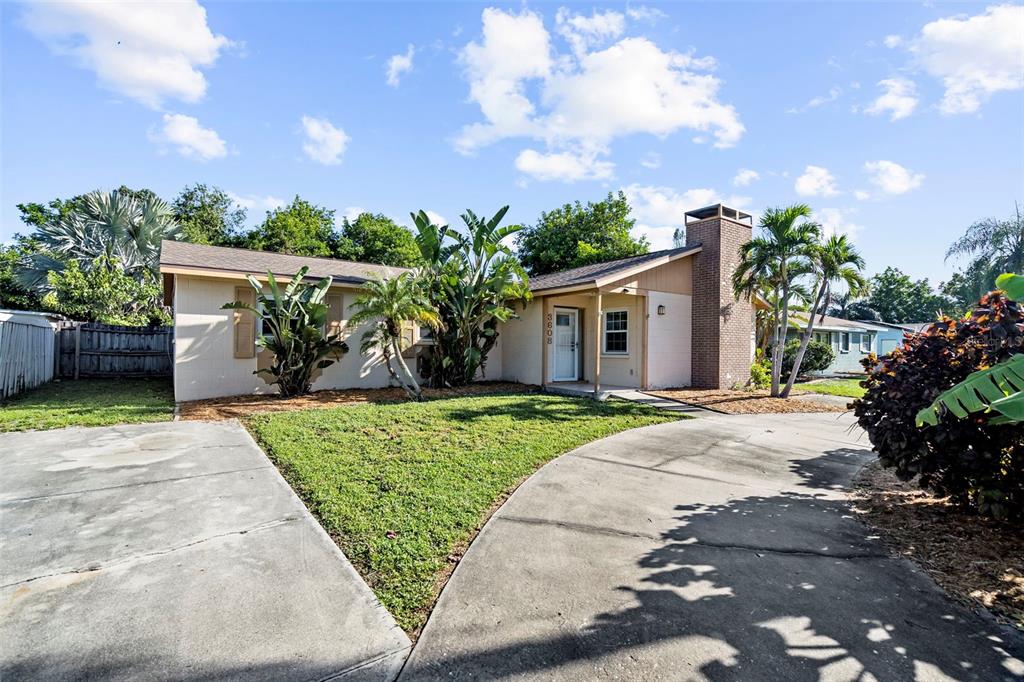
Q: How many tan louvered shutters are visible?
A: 3